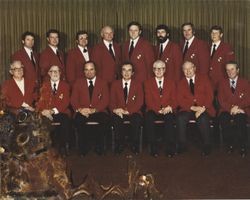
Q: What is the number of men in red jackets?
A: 15